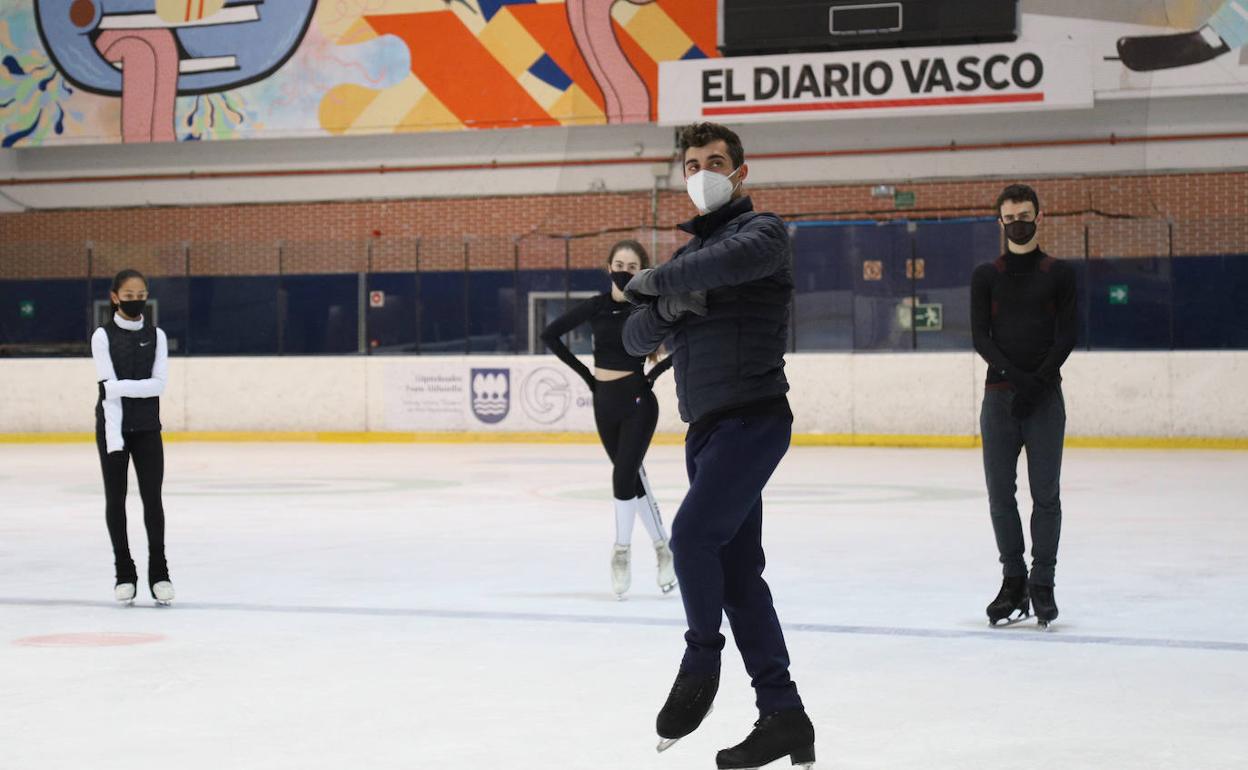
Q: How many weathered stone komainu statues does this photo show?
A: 0